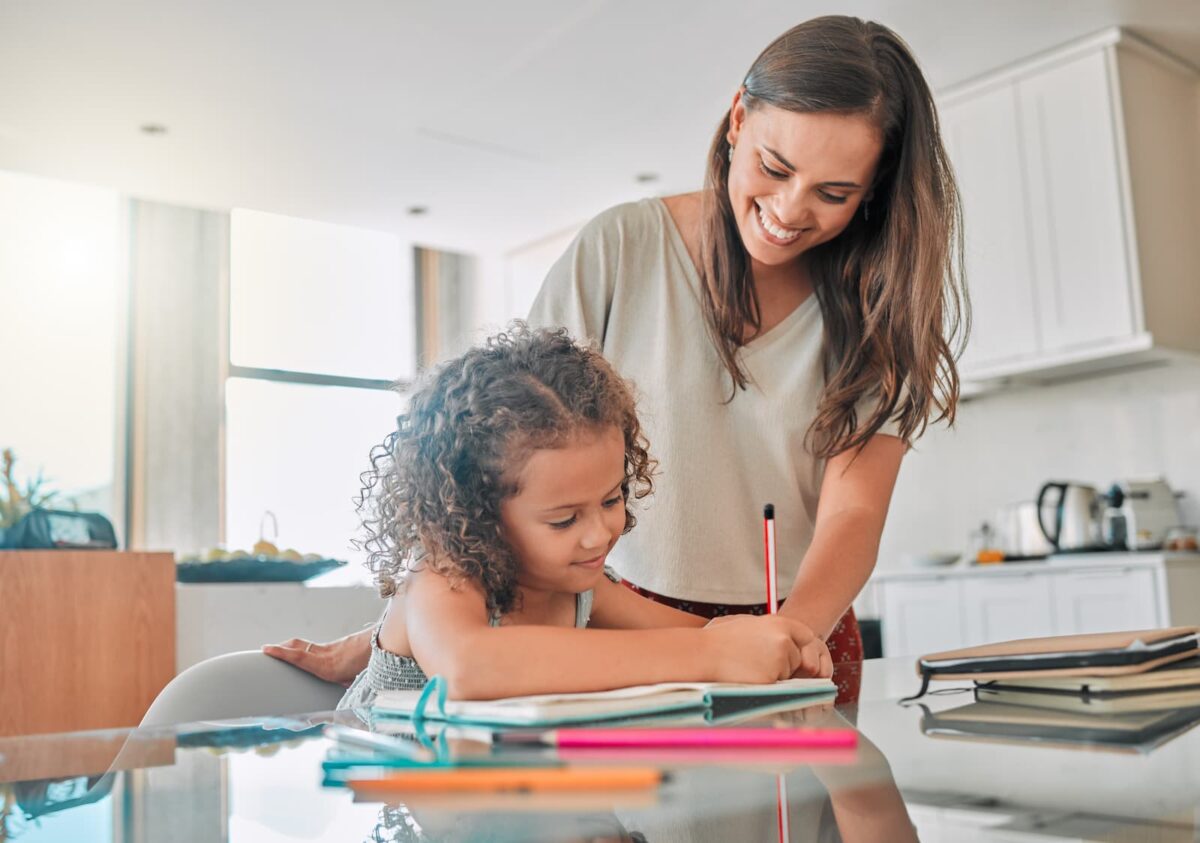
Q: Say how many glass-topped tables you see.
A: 1